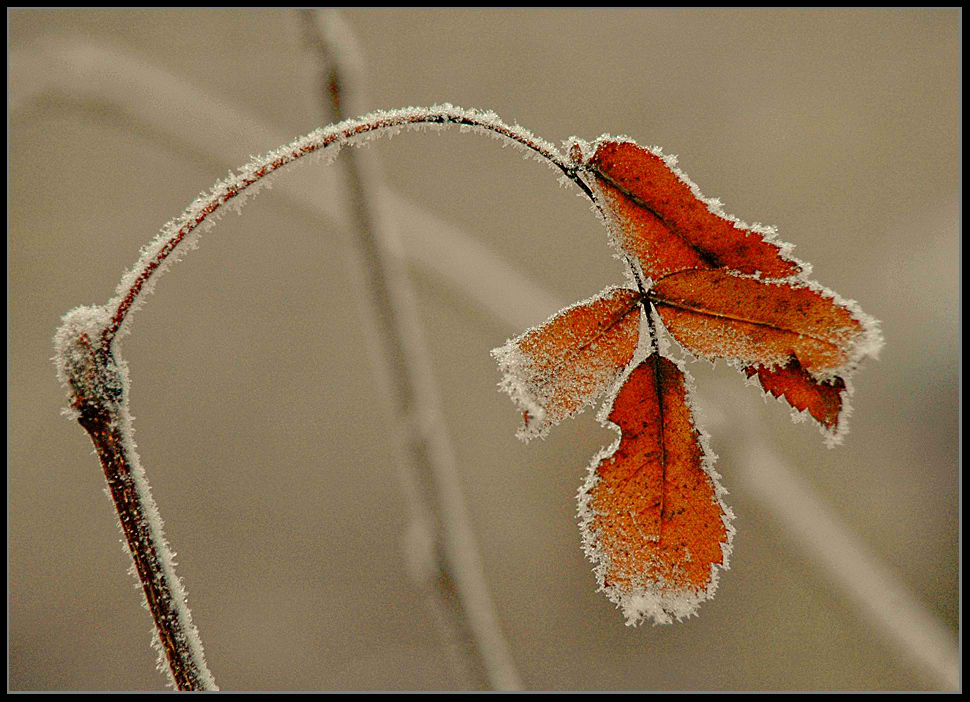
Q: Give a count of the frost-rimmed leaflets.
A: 5